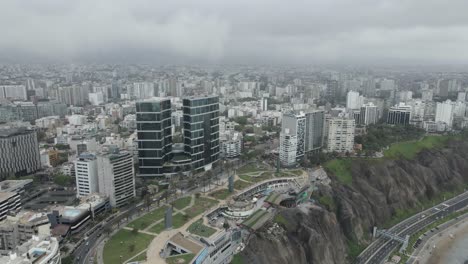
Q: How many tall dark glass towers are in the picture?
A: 2